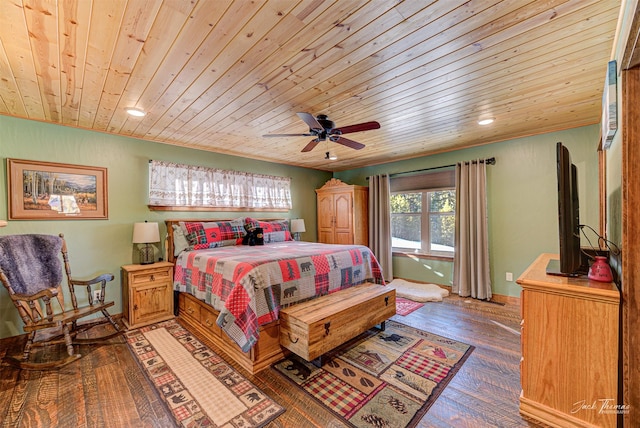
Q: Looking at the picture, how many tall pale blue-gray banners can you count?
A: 0